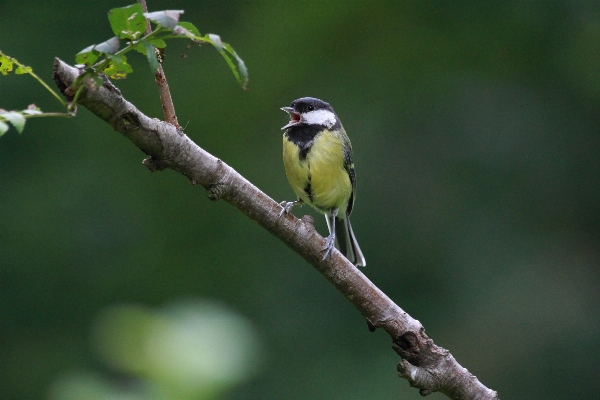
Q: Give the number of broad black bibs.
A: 1